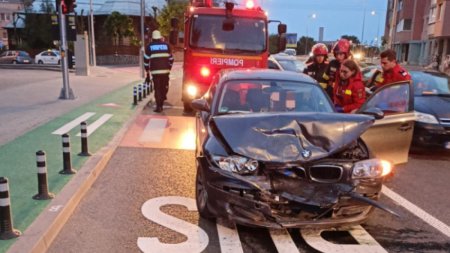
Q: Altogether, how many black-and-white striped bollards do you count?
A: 9